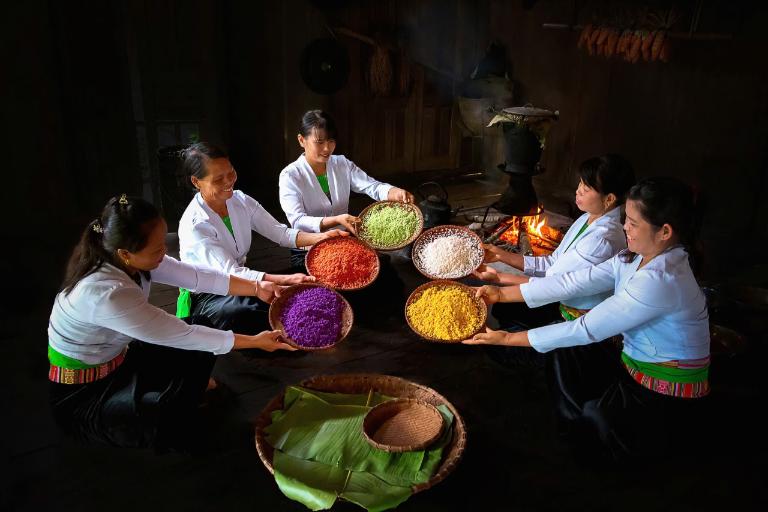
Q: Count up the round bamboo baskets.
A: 7